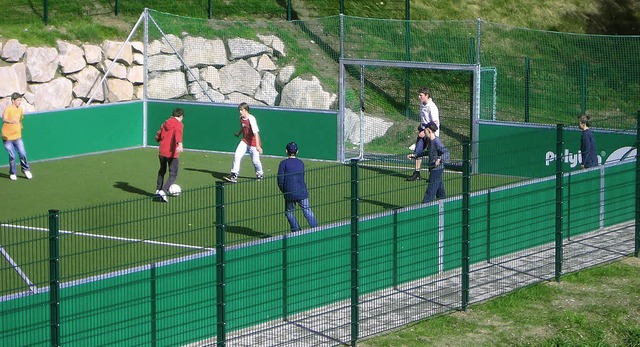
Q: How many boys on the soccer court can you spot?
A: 7